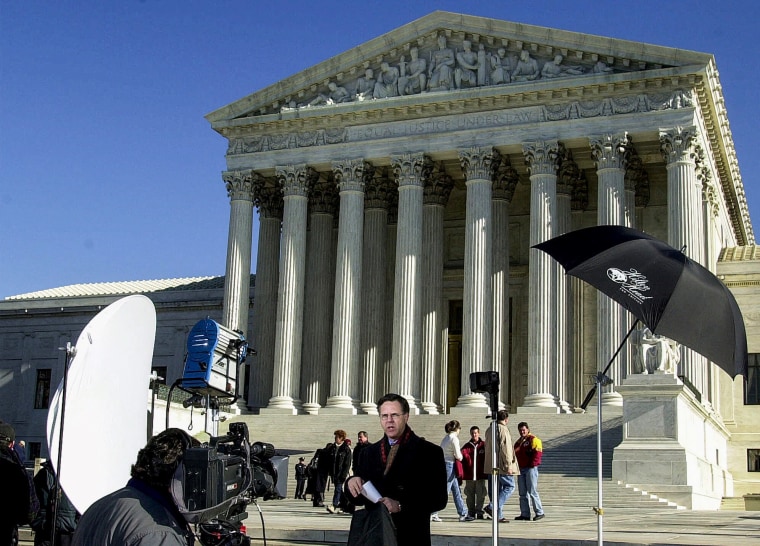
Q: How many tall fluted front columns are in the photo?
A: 8